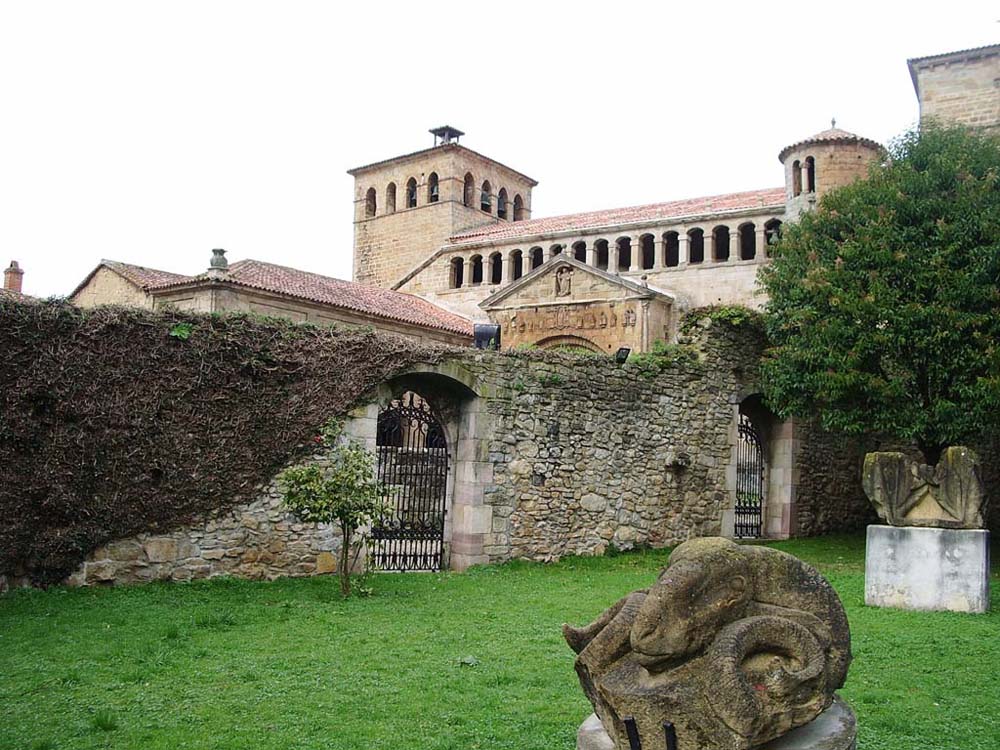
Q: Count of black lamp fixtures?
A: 2